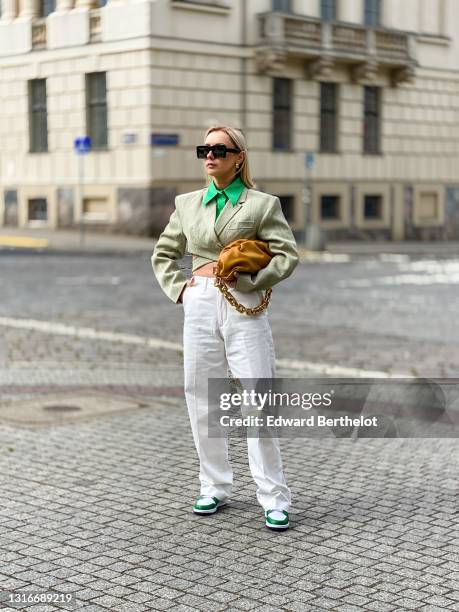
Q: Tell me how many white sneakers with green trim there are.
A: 2